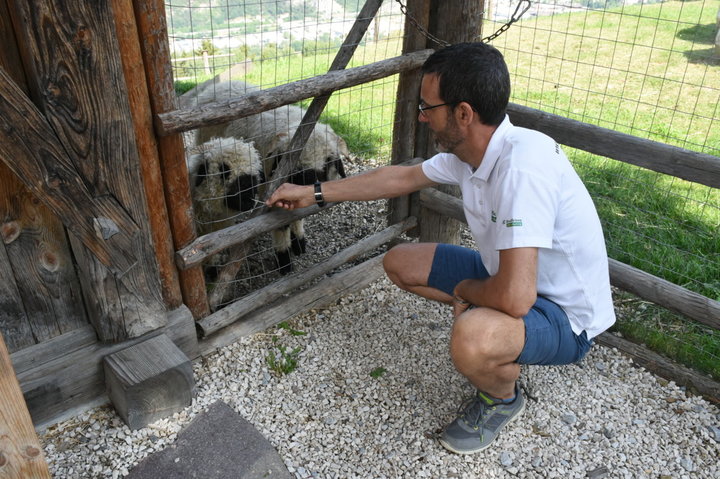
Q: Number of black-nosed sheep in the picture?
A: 2